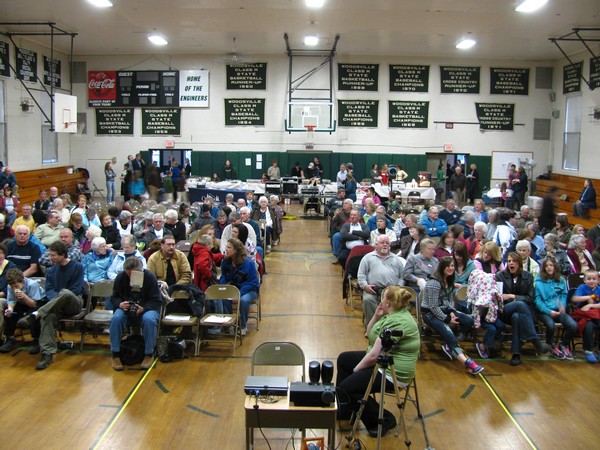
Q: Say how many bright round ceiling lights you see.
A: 6